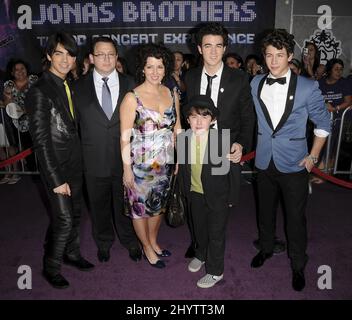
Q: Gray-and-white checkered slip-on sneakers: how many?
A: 2